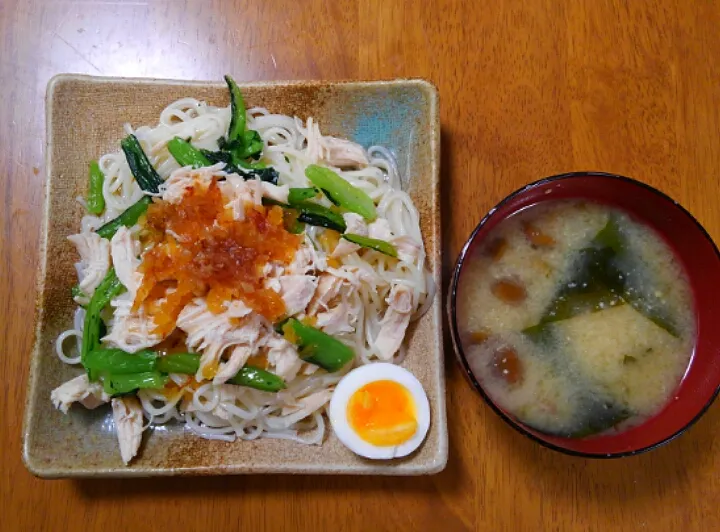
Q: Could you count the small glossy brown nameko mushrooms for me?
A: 5